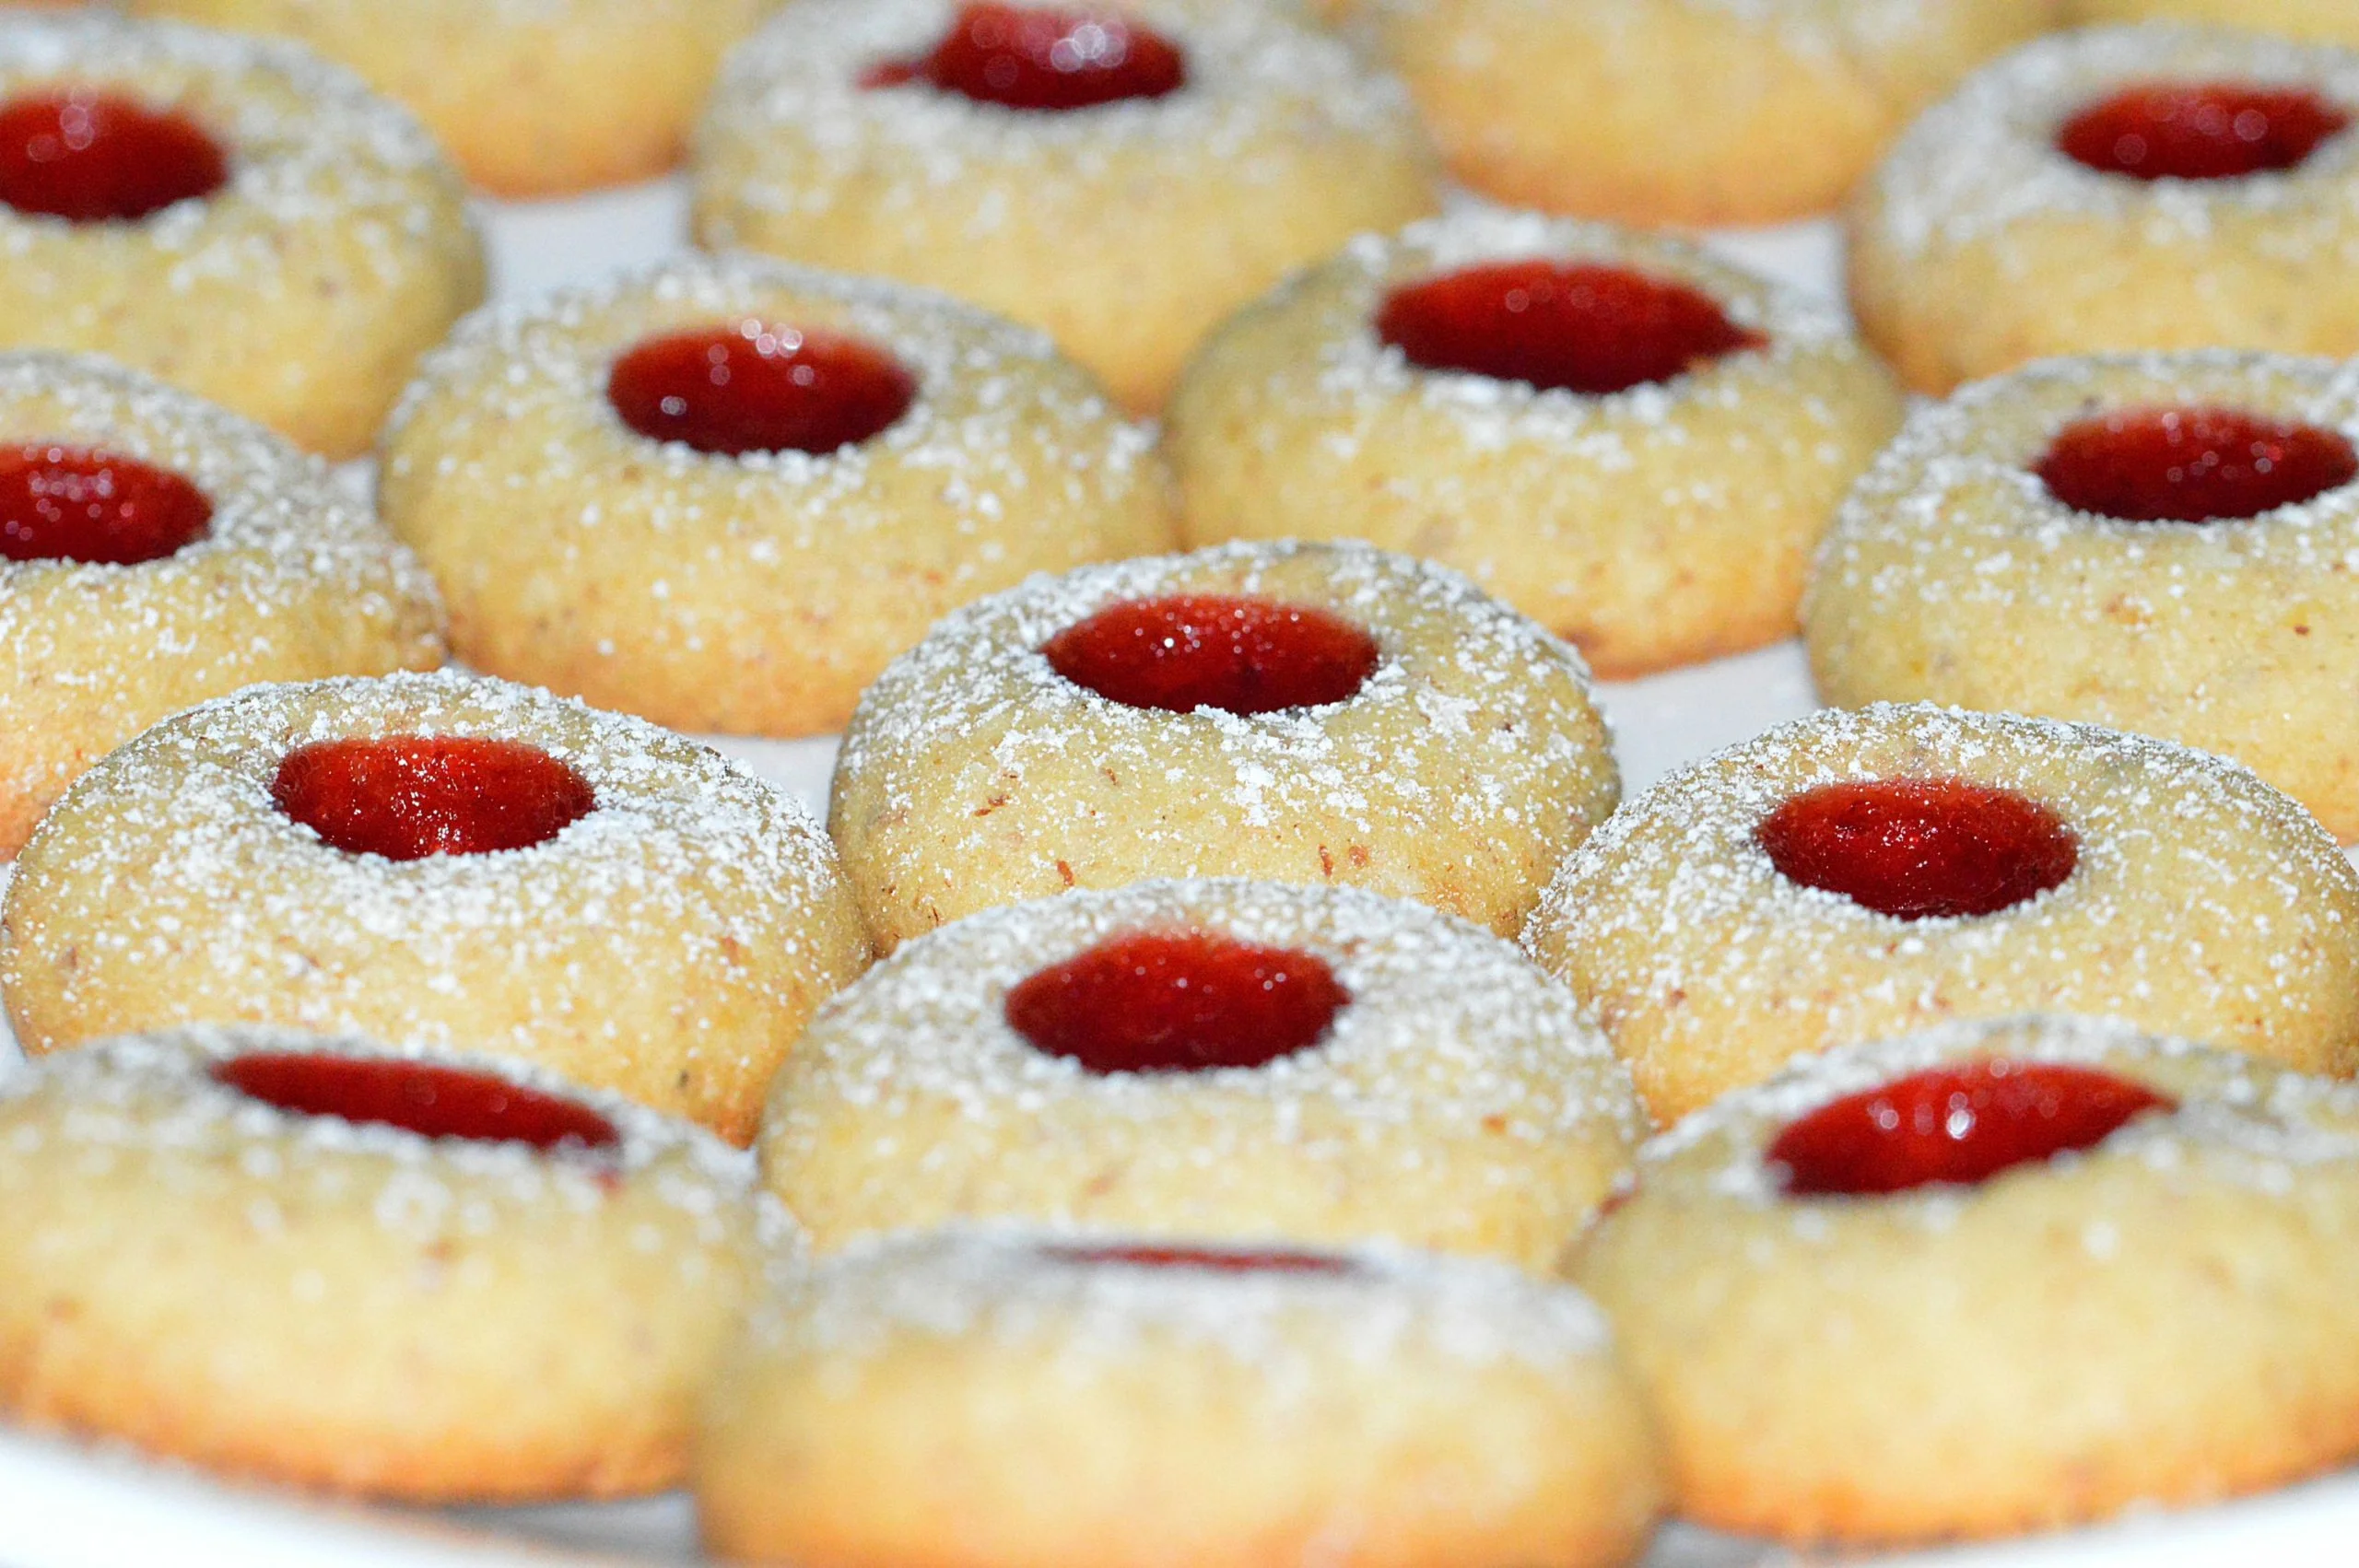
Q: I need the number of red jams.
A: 14